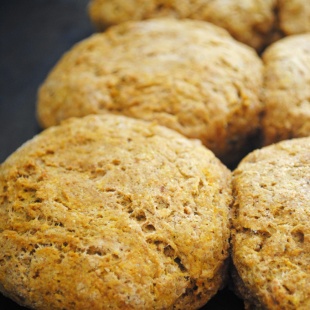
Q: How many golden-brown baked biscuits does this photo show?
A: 6